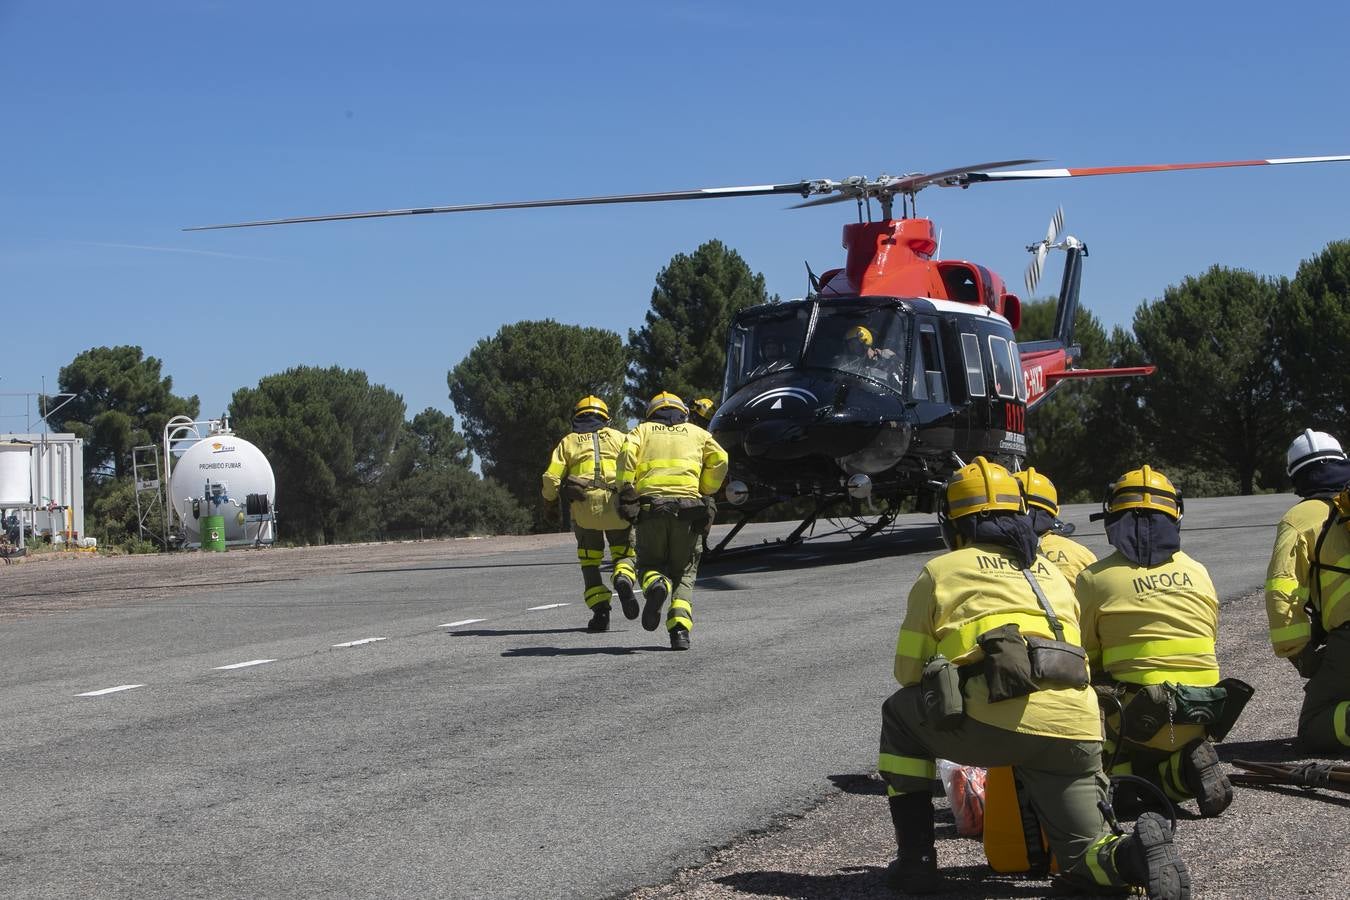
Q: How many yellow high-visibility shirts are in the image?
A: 6